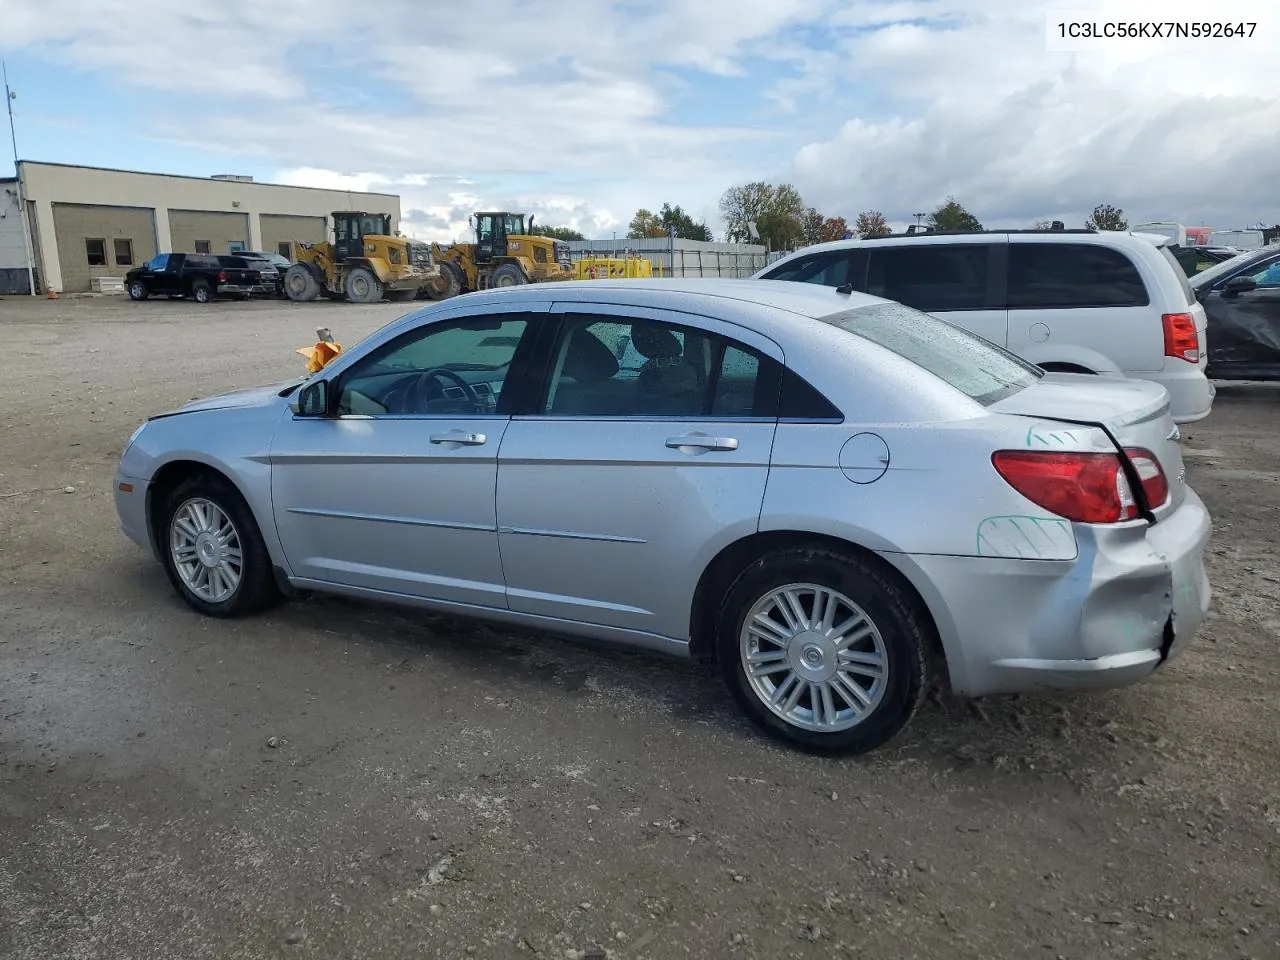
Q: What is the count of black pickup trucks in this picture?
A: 1